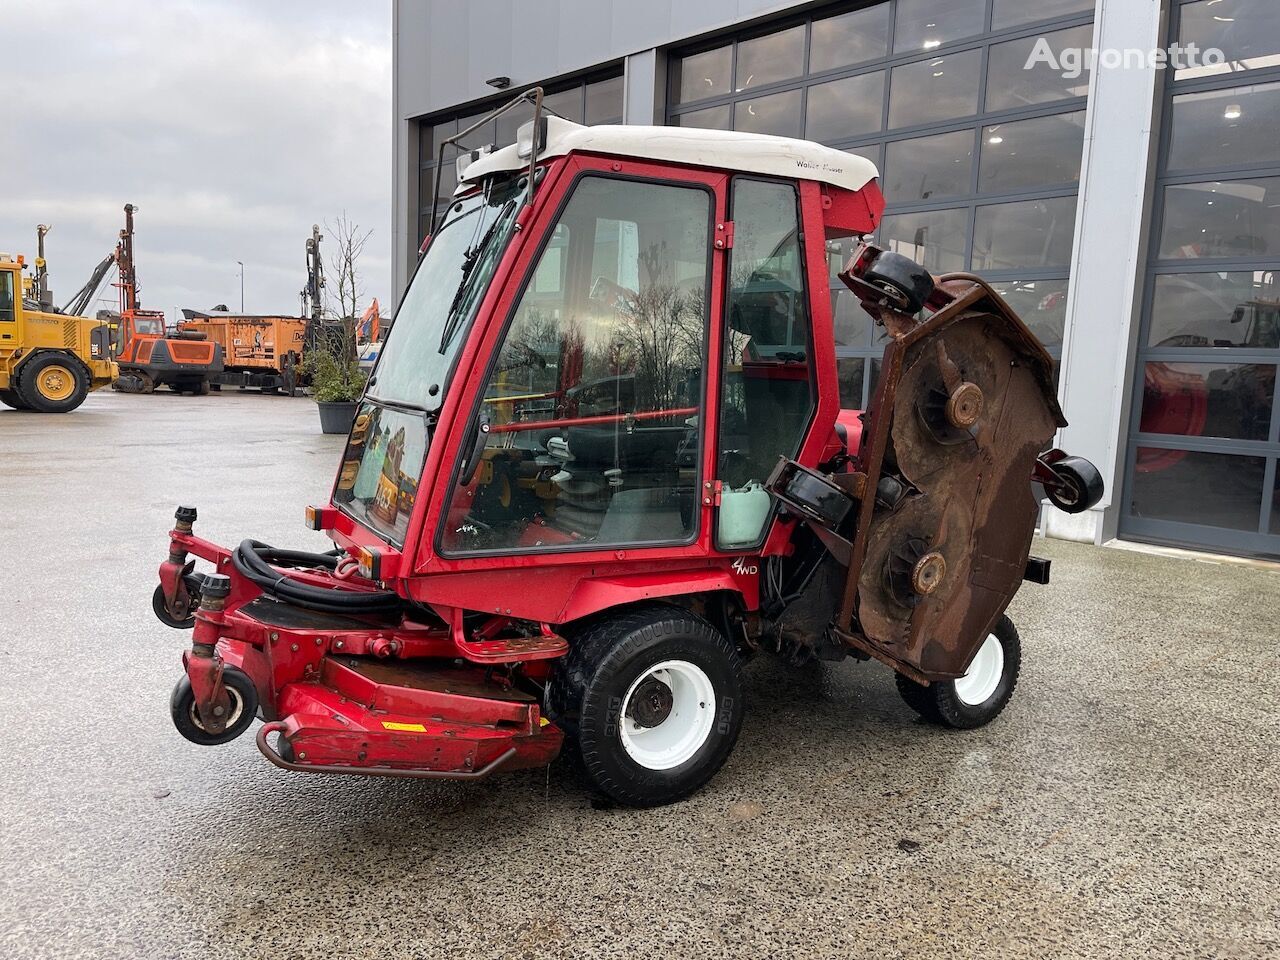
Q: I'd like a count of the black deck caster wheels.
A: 5